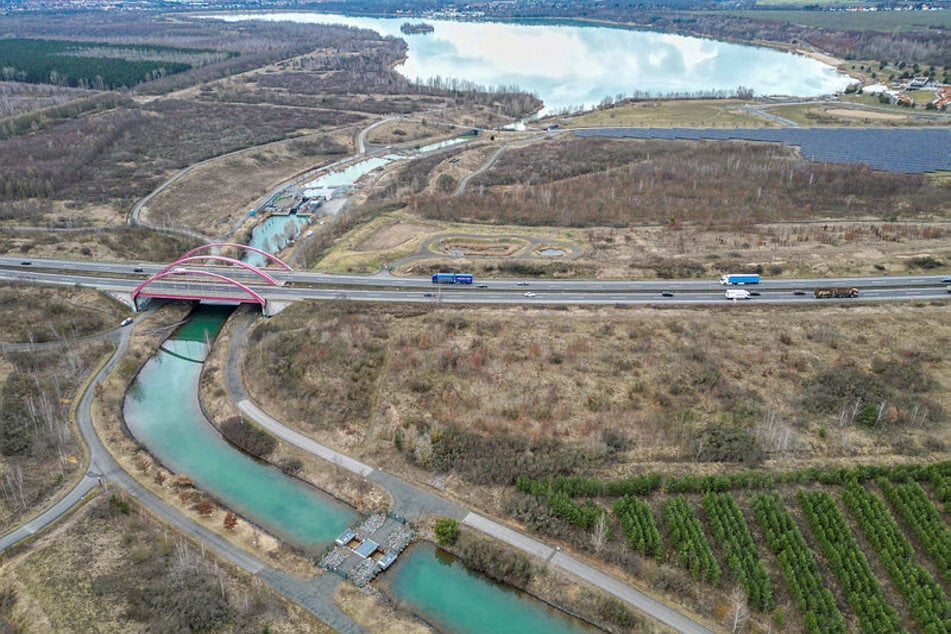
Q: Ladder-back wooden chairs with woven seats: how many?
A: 0